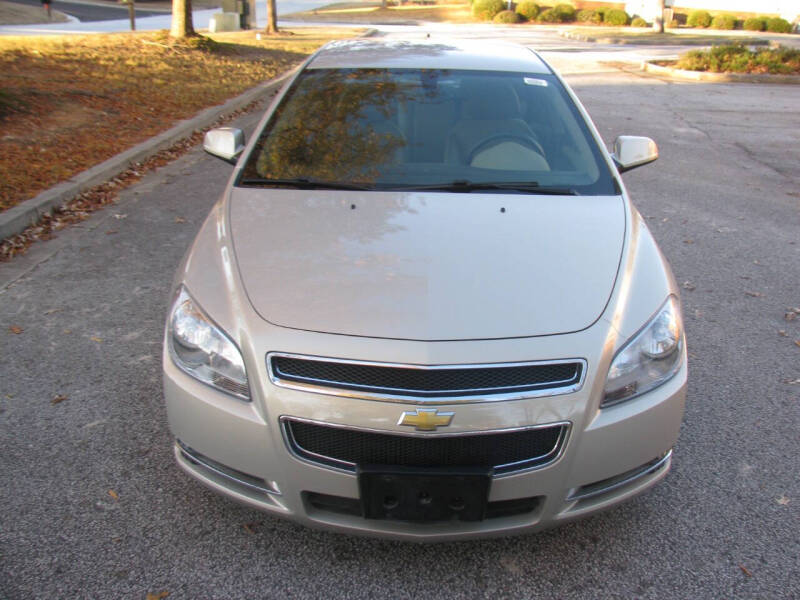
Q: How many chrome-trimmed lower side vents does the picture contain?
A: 2